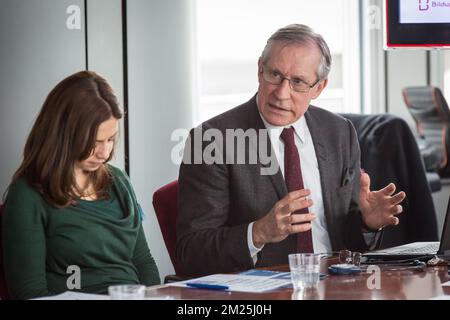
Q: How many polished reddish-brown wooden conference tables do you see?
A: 1